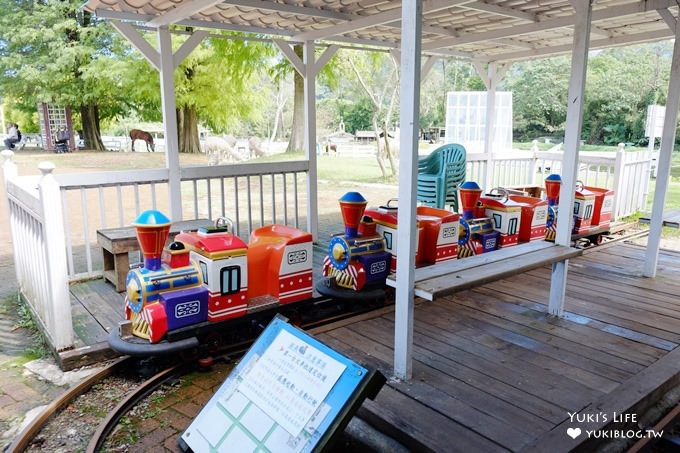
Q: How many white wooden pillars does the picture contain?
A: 6